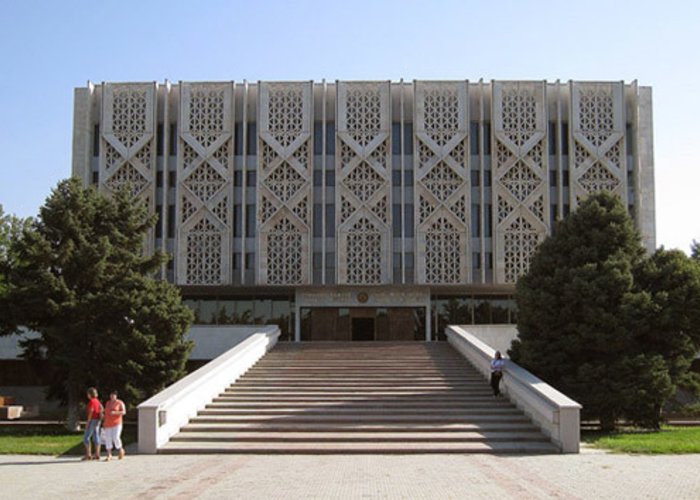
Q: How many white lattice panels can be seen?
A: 7